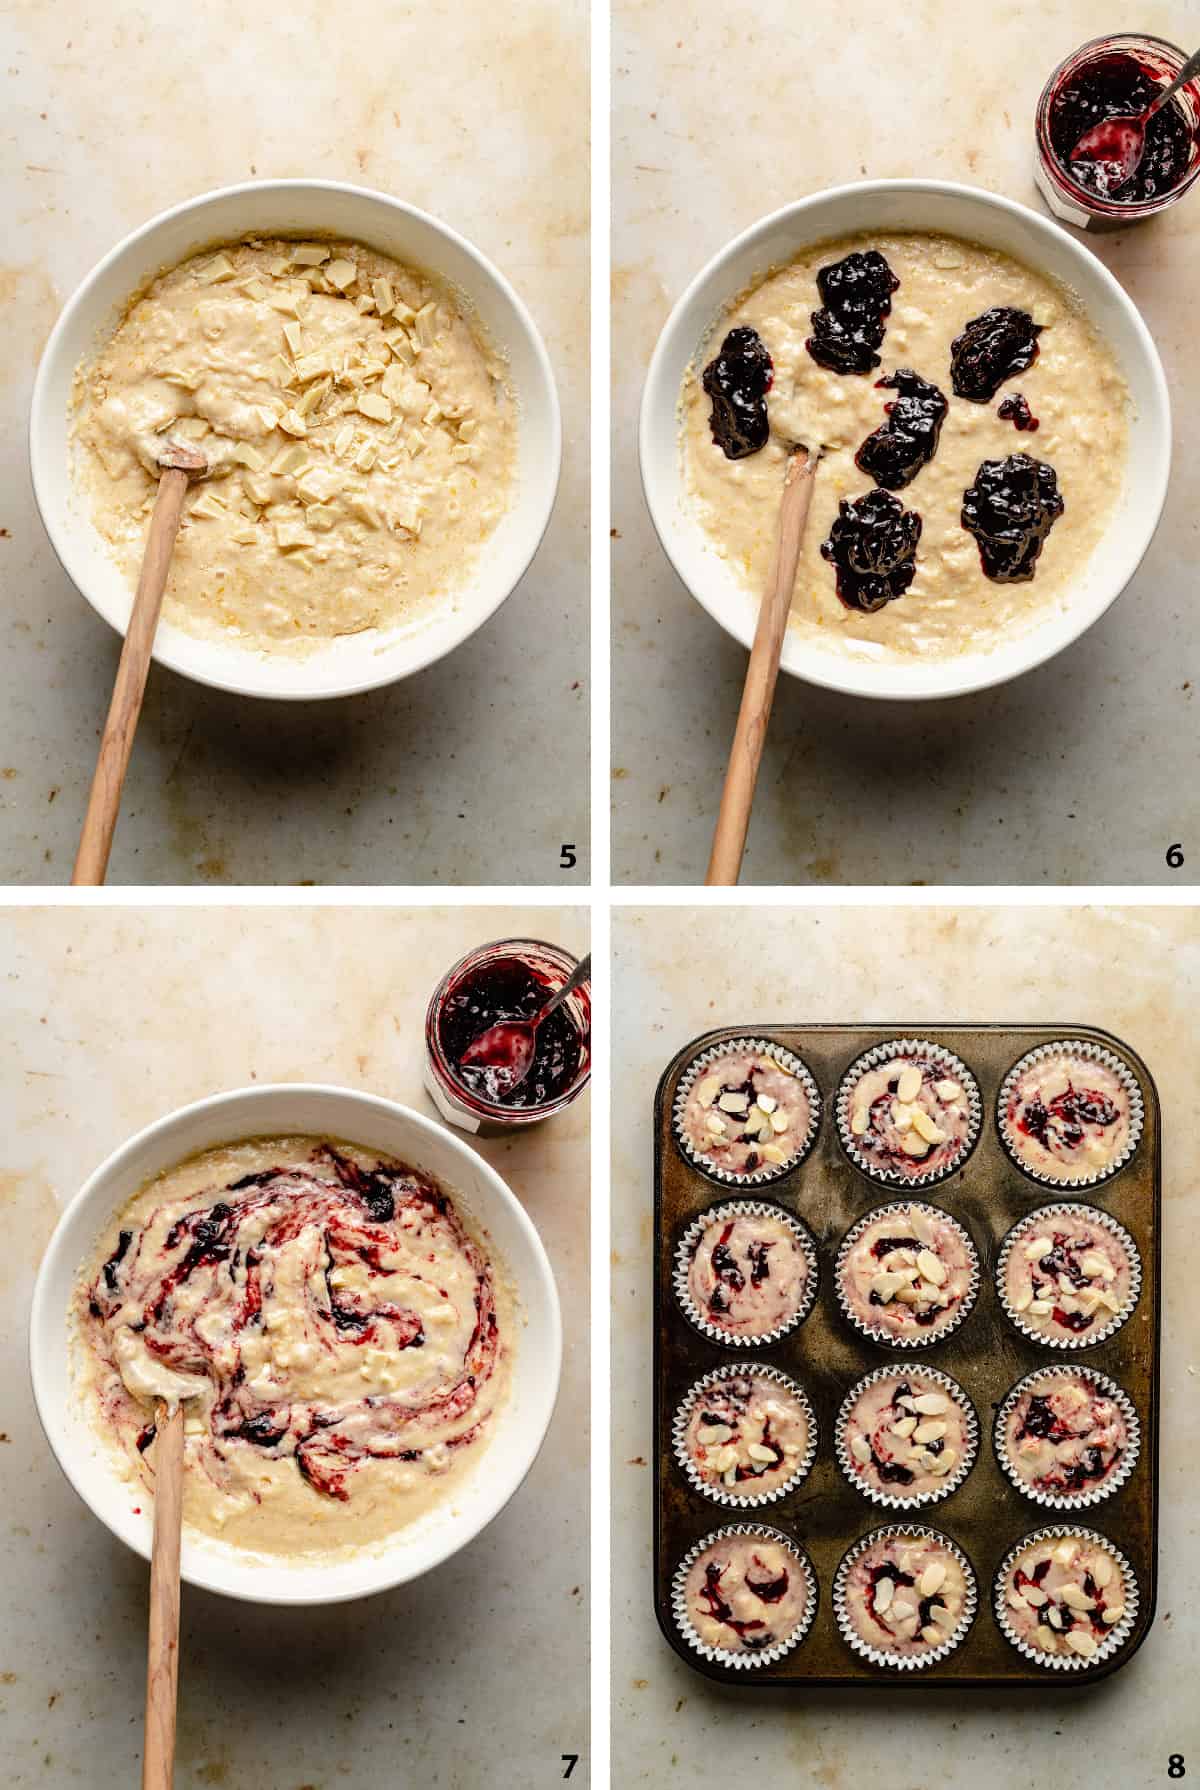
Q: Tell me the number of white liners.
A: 12